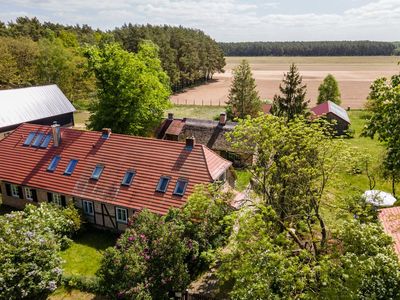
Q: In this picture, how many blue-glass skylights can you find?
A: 9